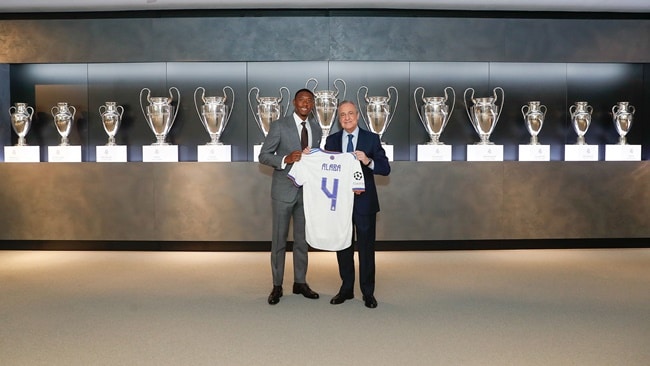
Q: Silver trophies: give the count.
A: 13